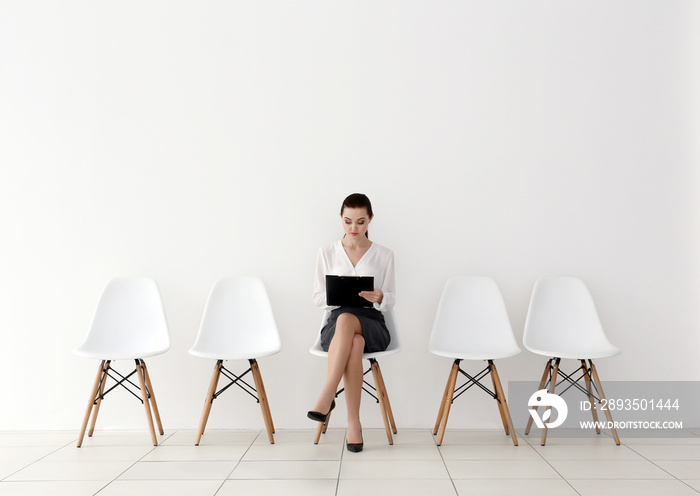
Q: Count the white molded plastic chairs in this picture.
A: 5